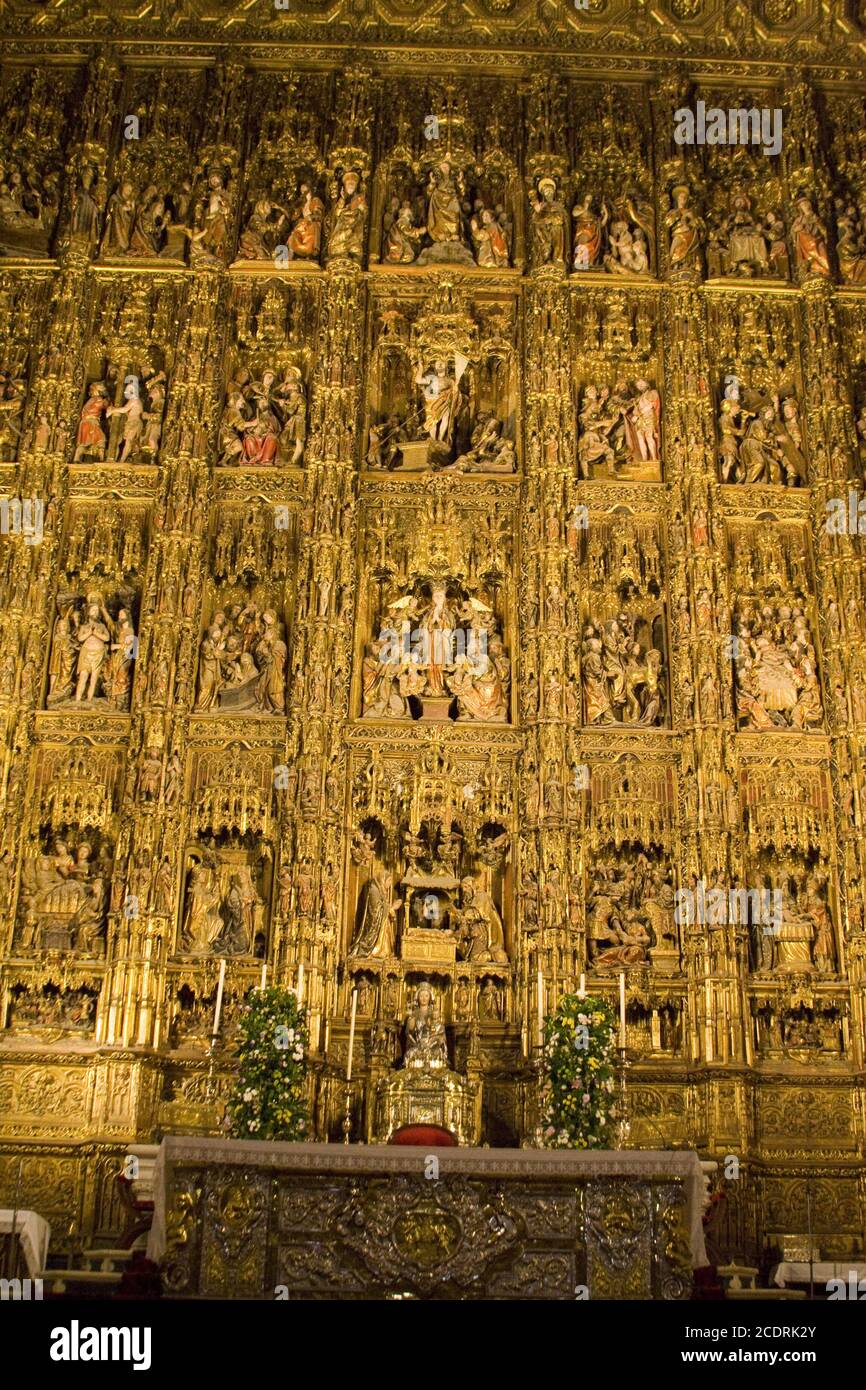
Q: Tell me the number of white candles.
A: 7